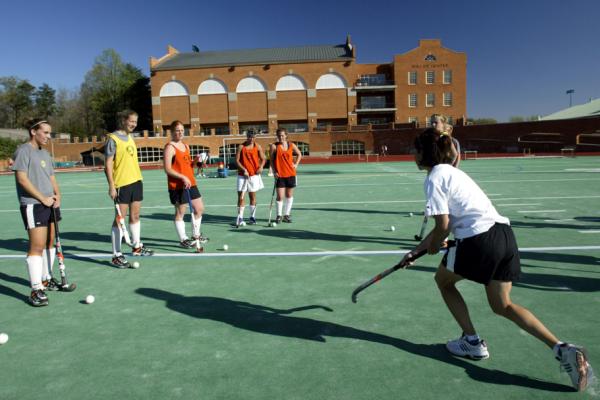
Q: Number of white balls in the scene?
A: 8